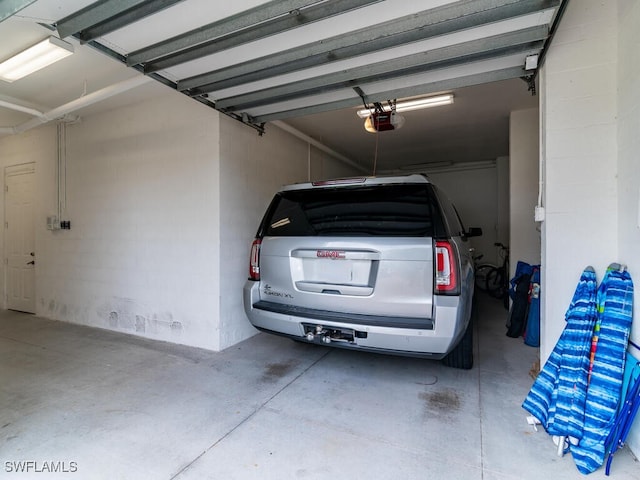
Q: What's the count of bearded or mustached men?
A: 0